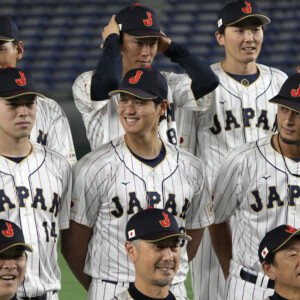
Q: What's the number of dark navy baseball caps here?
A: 9